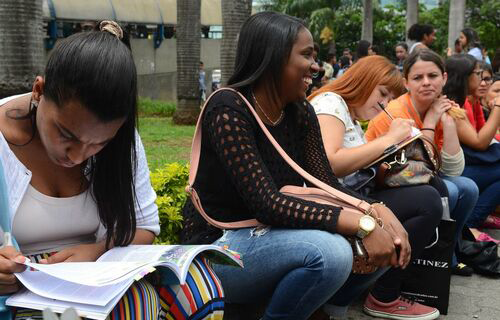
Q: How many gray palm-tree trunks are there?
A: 6